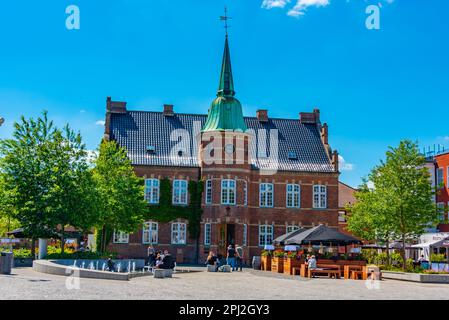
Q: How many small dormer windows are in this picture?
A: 2